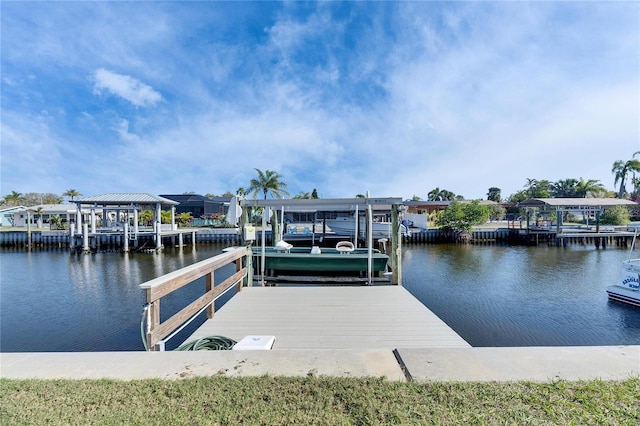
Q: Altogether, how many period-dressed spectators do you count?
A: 0